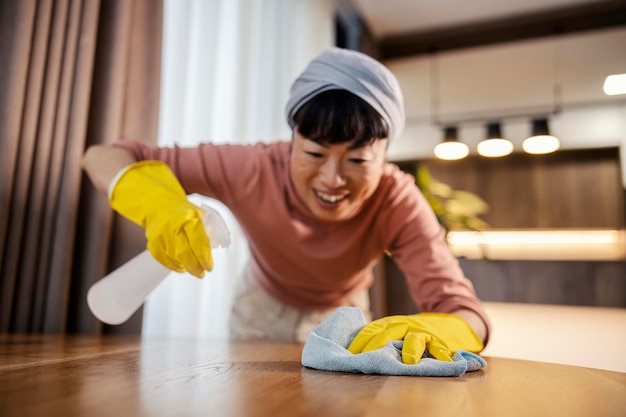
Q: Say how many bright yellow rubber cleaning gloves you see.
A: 2